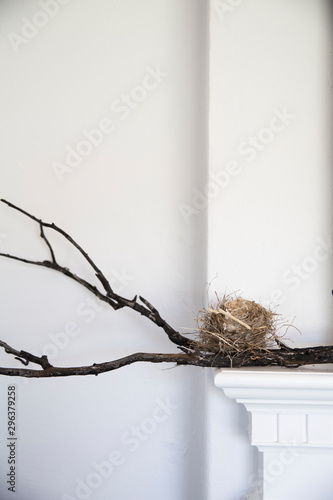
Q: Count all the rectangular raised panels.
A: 3